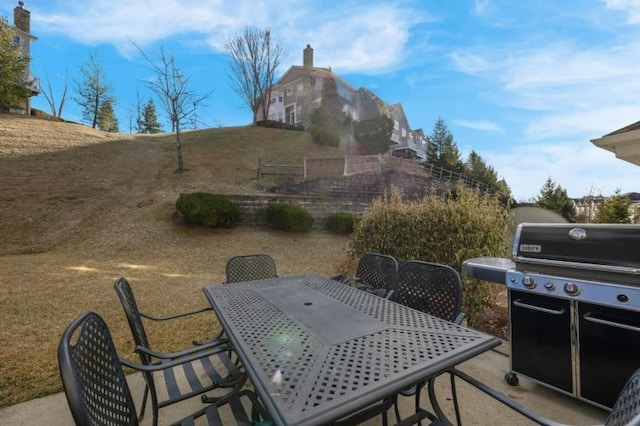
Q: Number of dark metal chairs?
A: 6